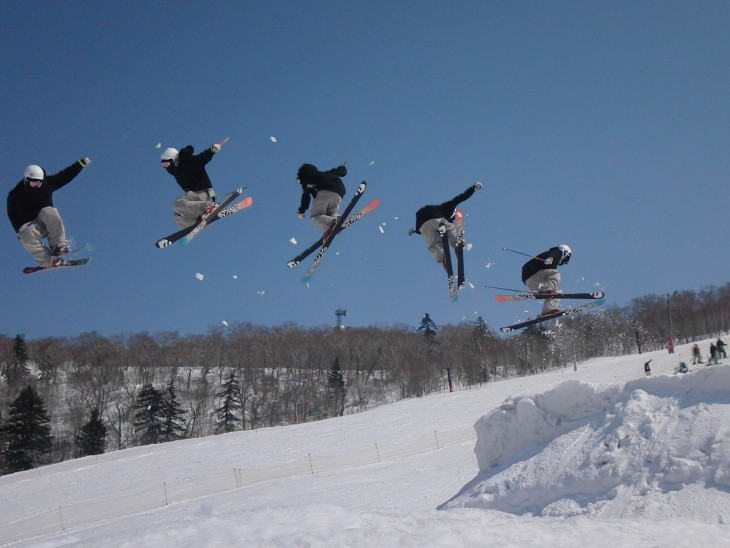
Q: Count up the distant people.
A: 5